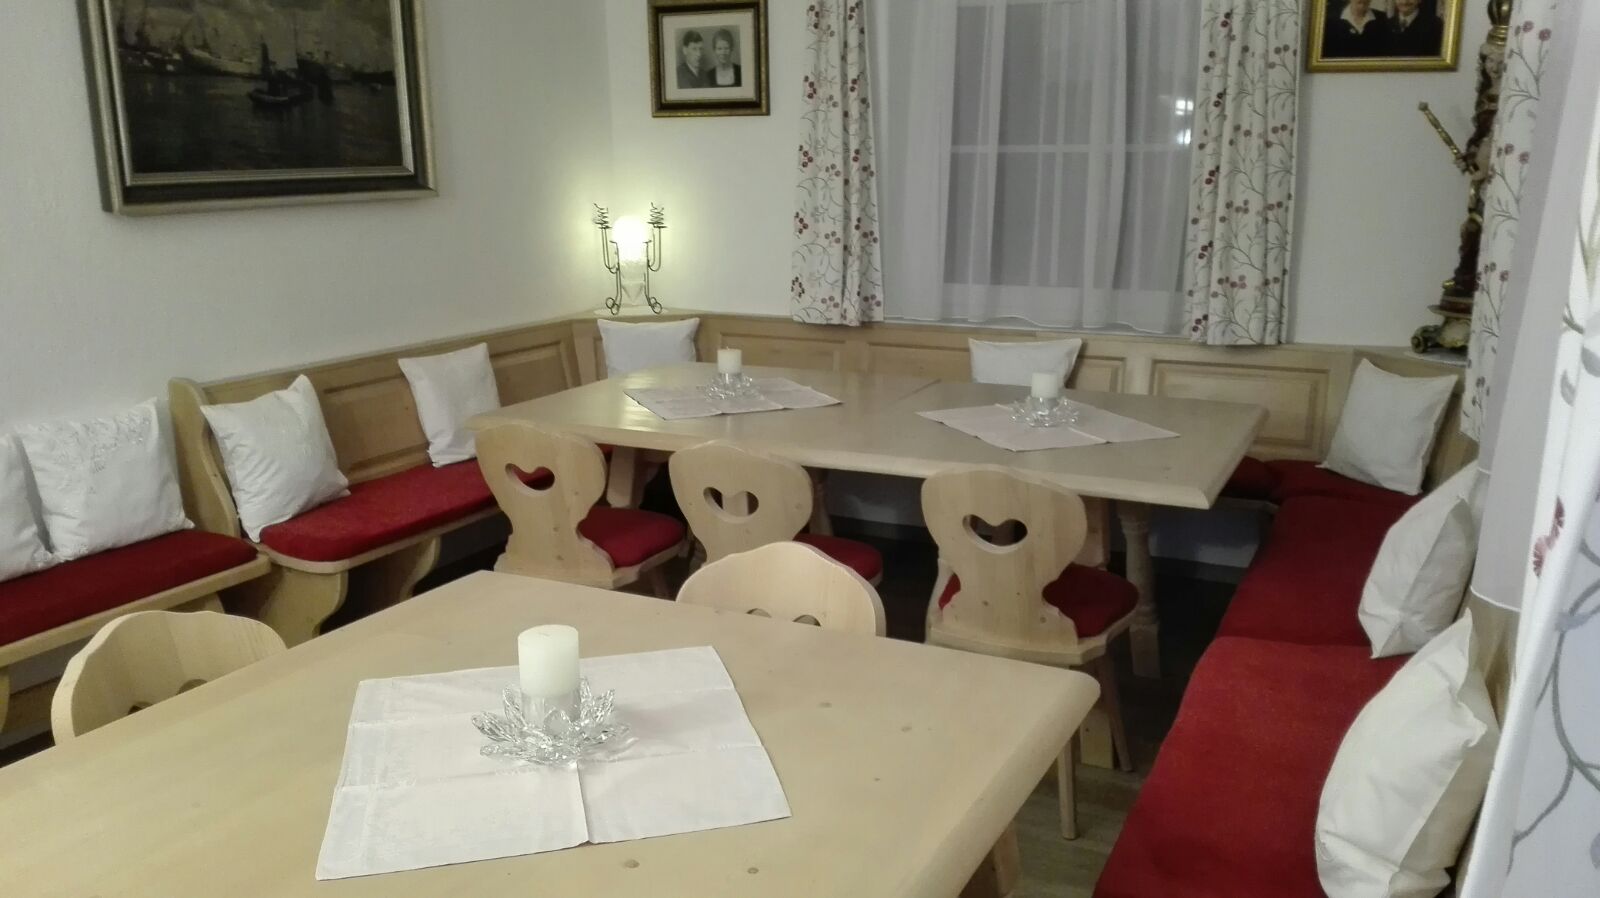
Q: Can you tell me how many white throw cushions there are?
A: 9